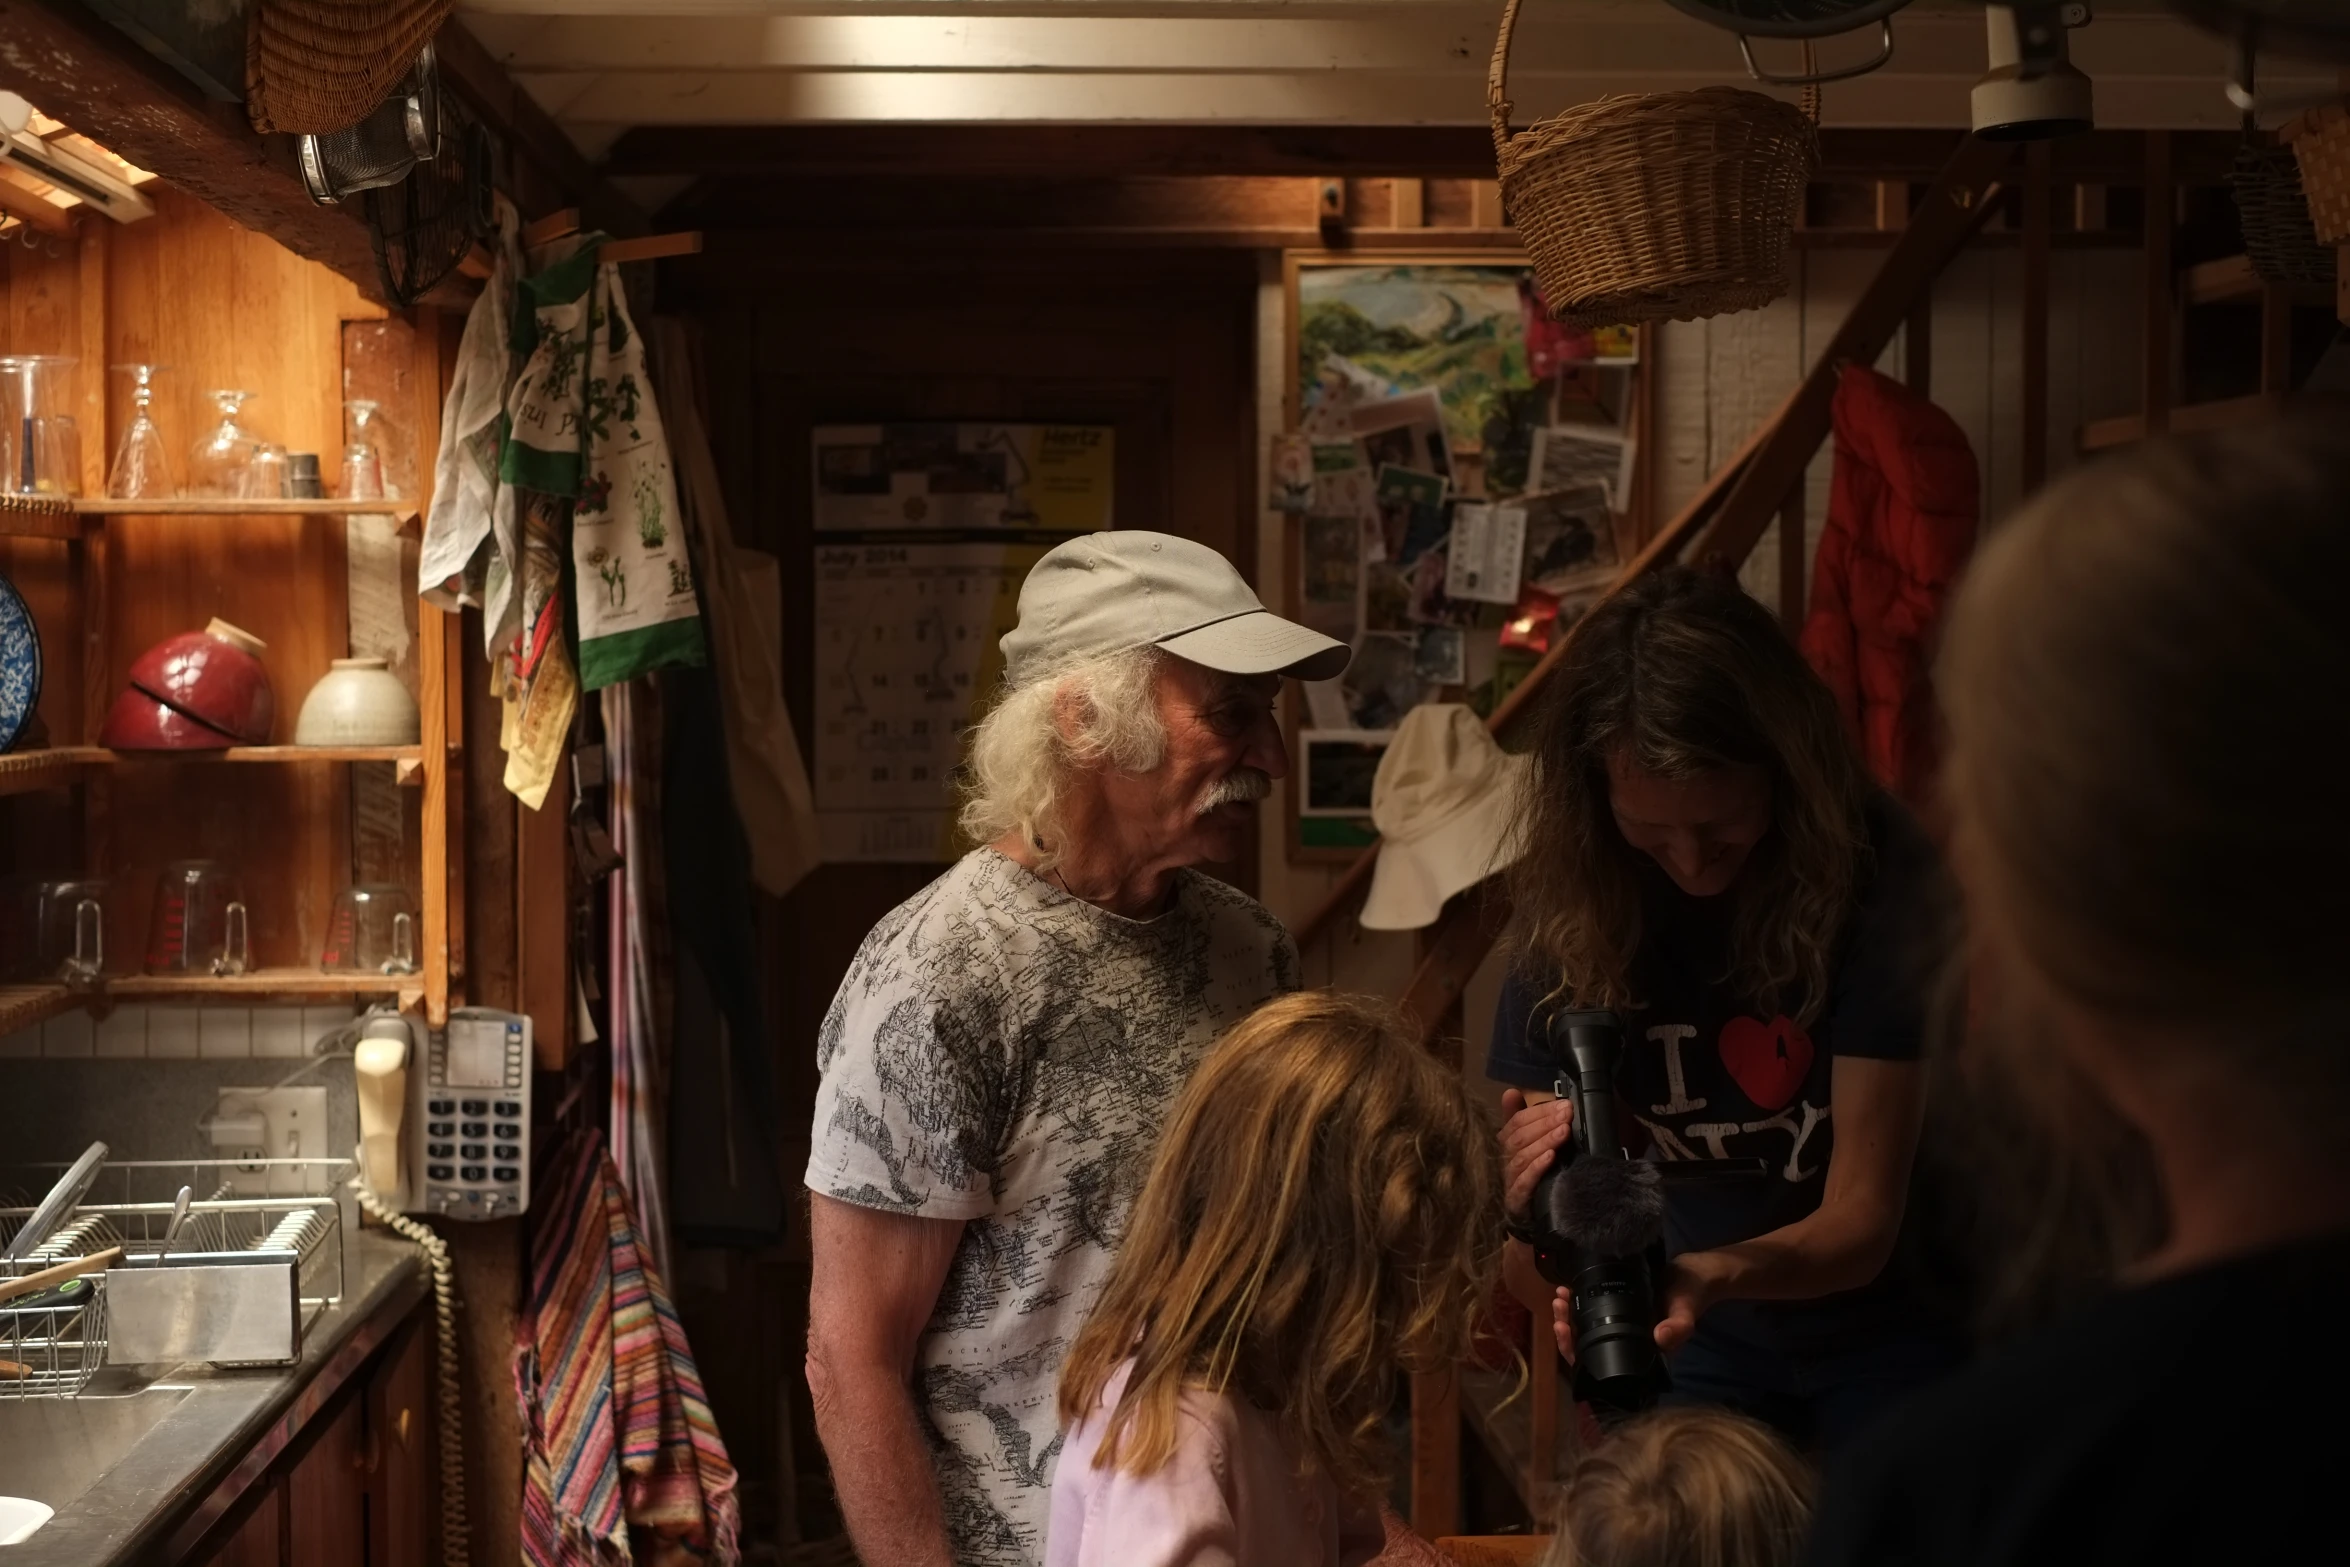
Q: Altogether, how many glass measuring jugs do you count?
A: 3